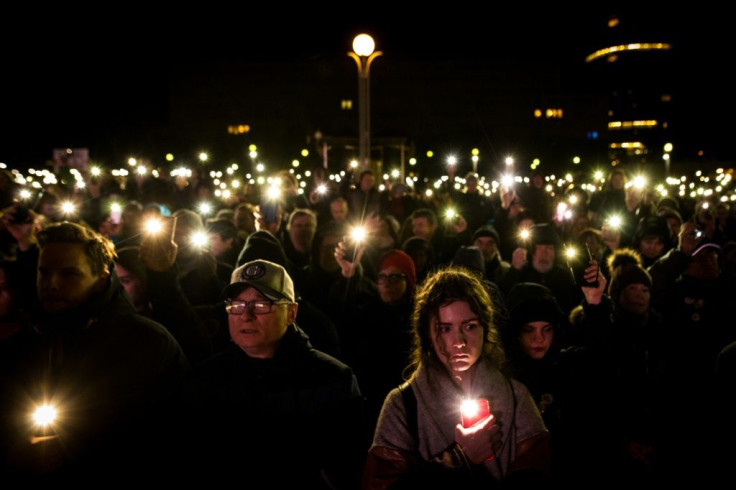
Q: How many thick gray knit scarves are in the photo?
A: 1